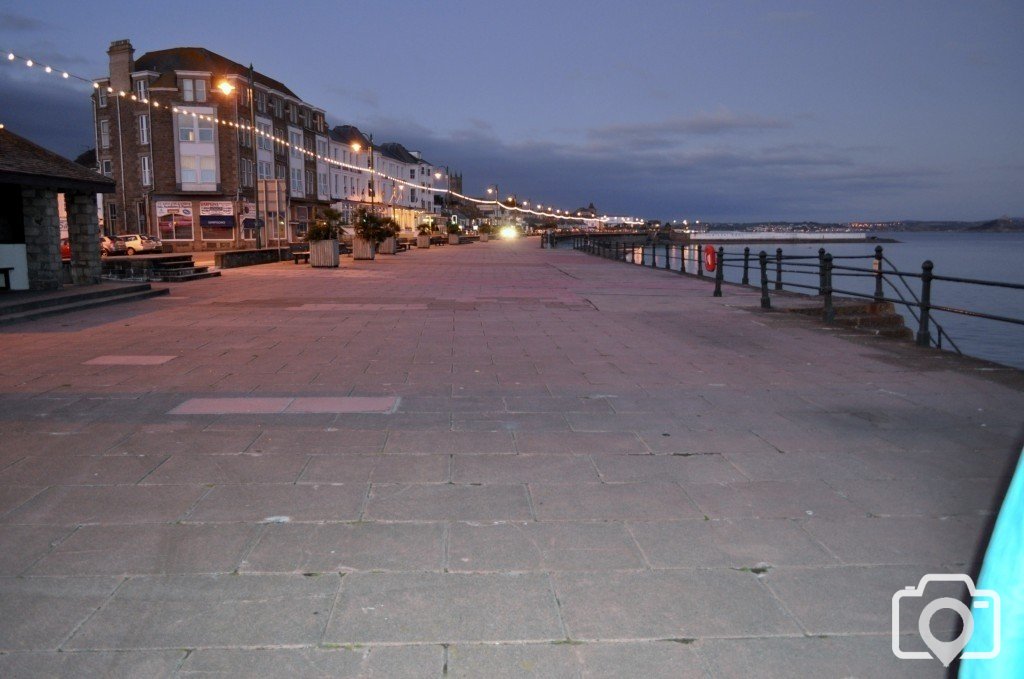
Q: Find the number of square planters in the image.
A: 6